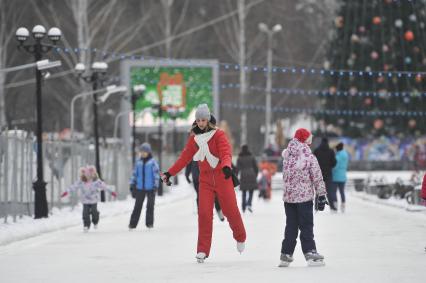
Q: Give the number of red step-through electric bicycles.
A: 0